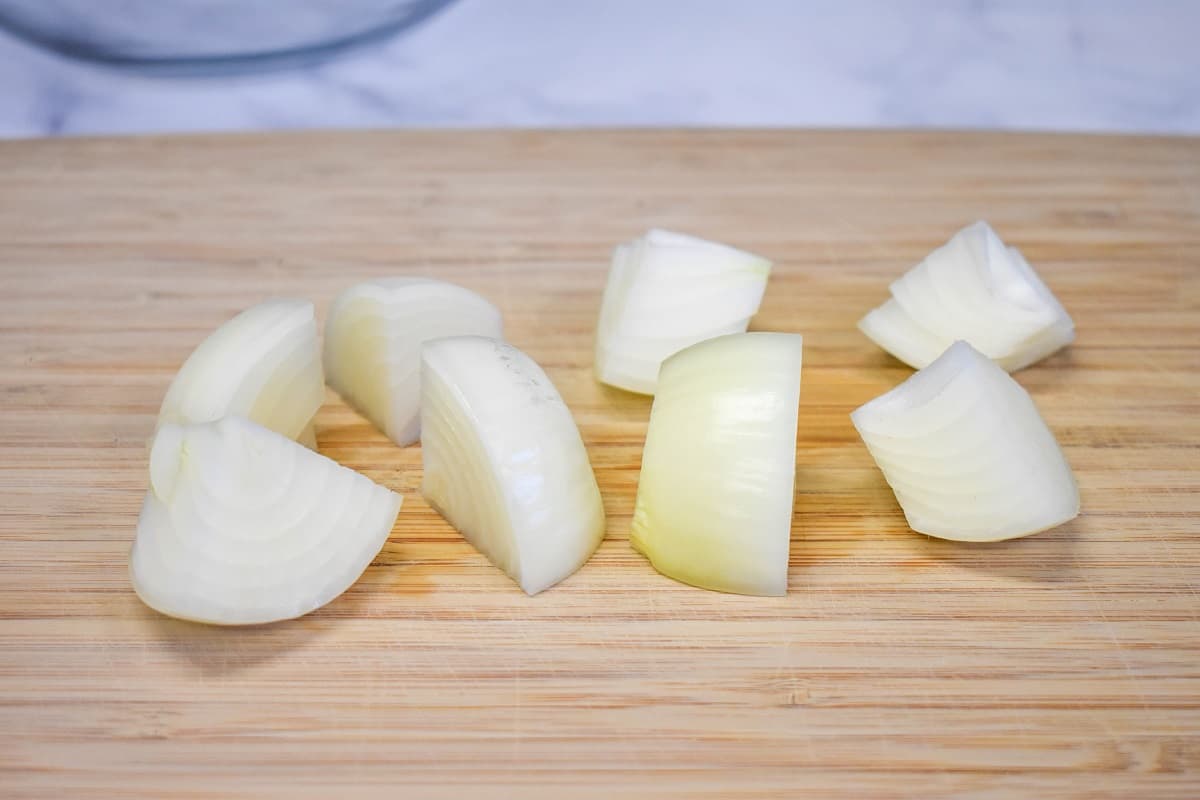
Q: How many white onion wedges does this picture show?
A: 8